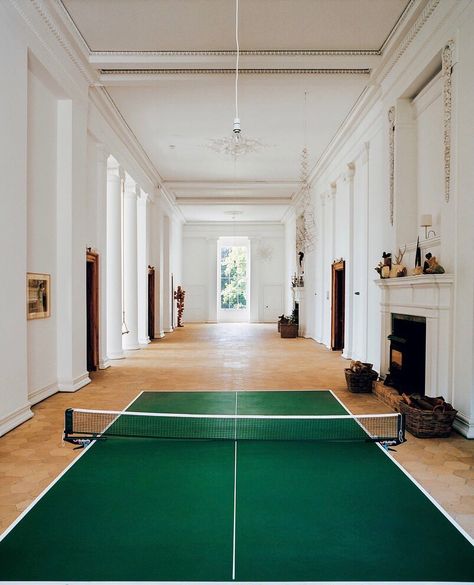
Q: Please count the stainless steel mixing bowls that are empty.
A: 0